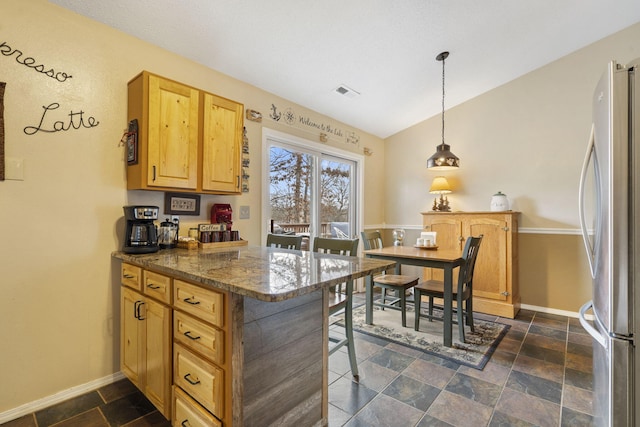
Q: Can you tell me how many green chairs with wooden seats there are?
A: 4